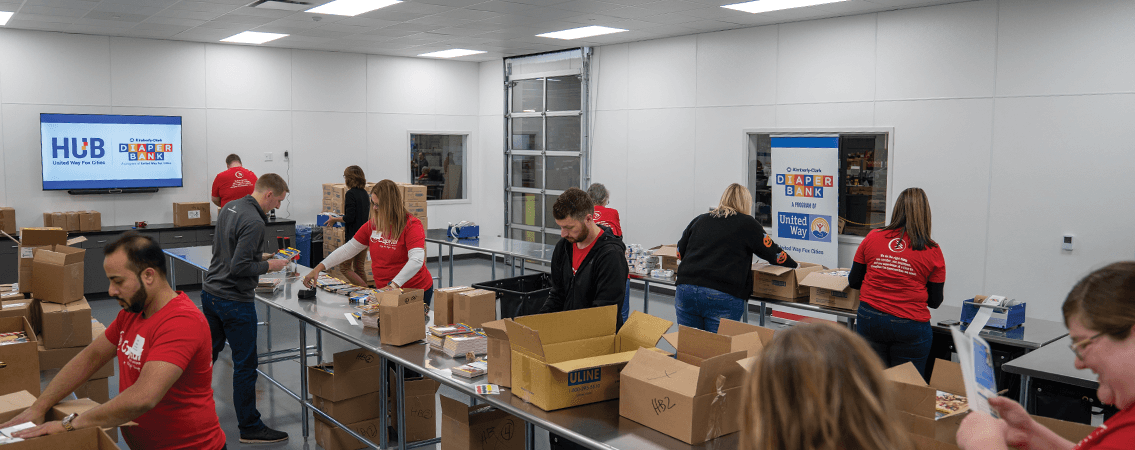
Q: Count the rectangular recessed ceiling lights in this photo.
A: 6